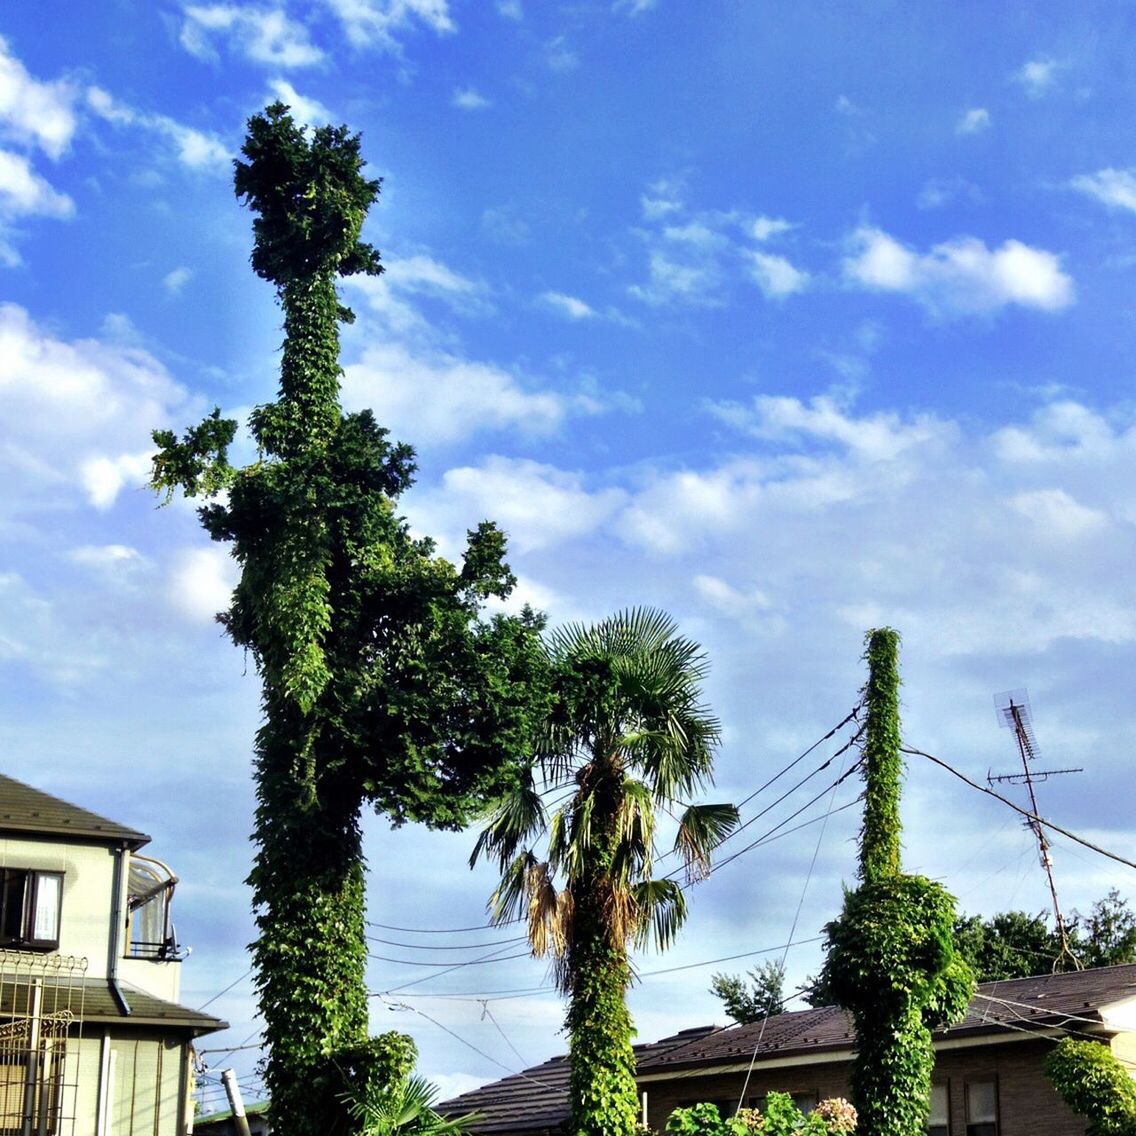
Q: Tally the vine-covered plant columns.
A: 3